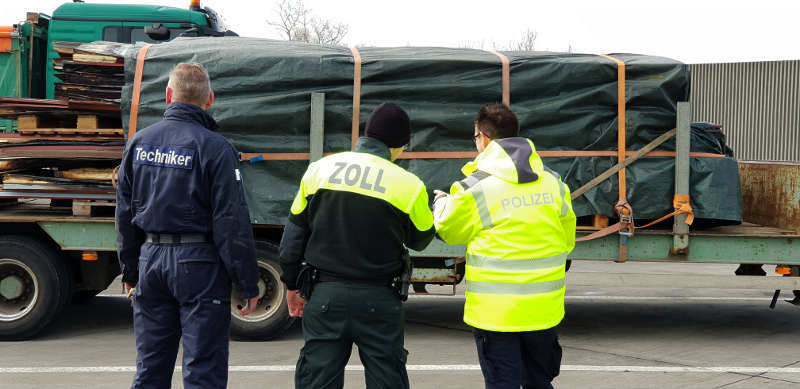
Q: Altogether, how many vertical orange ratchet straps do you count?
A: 4